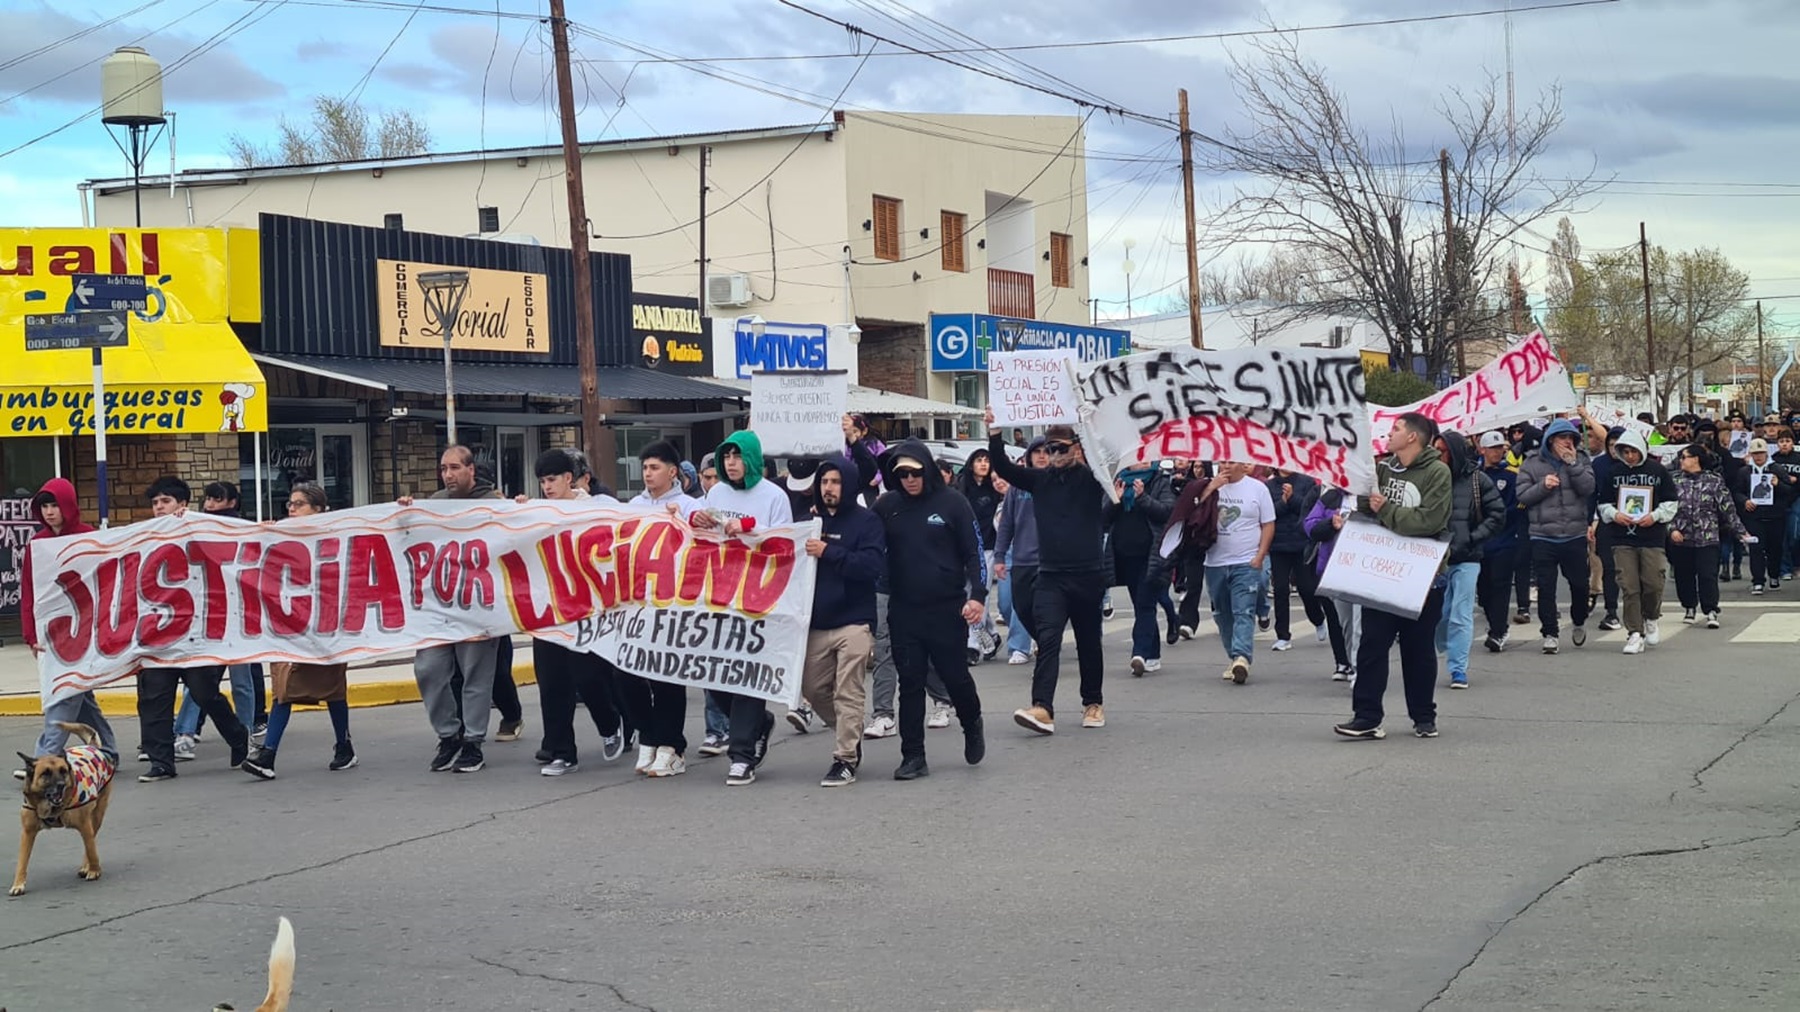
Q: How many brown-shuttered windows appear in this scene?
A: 3